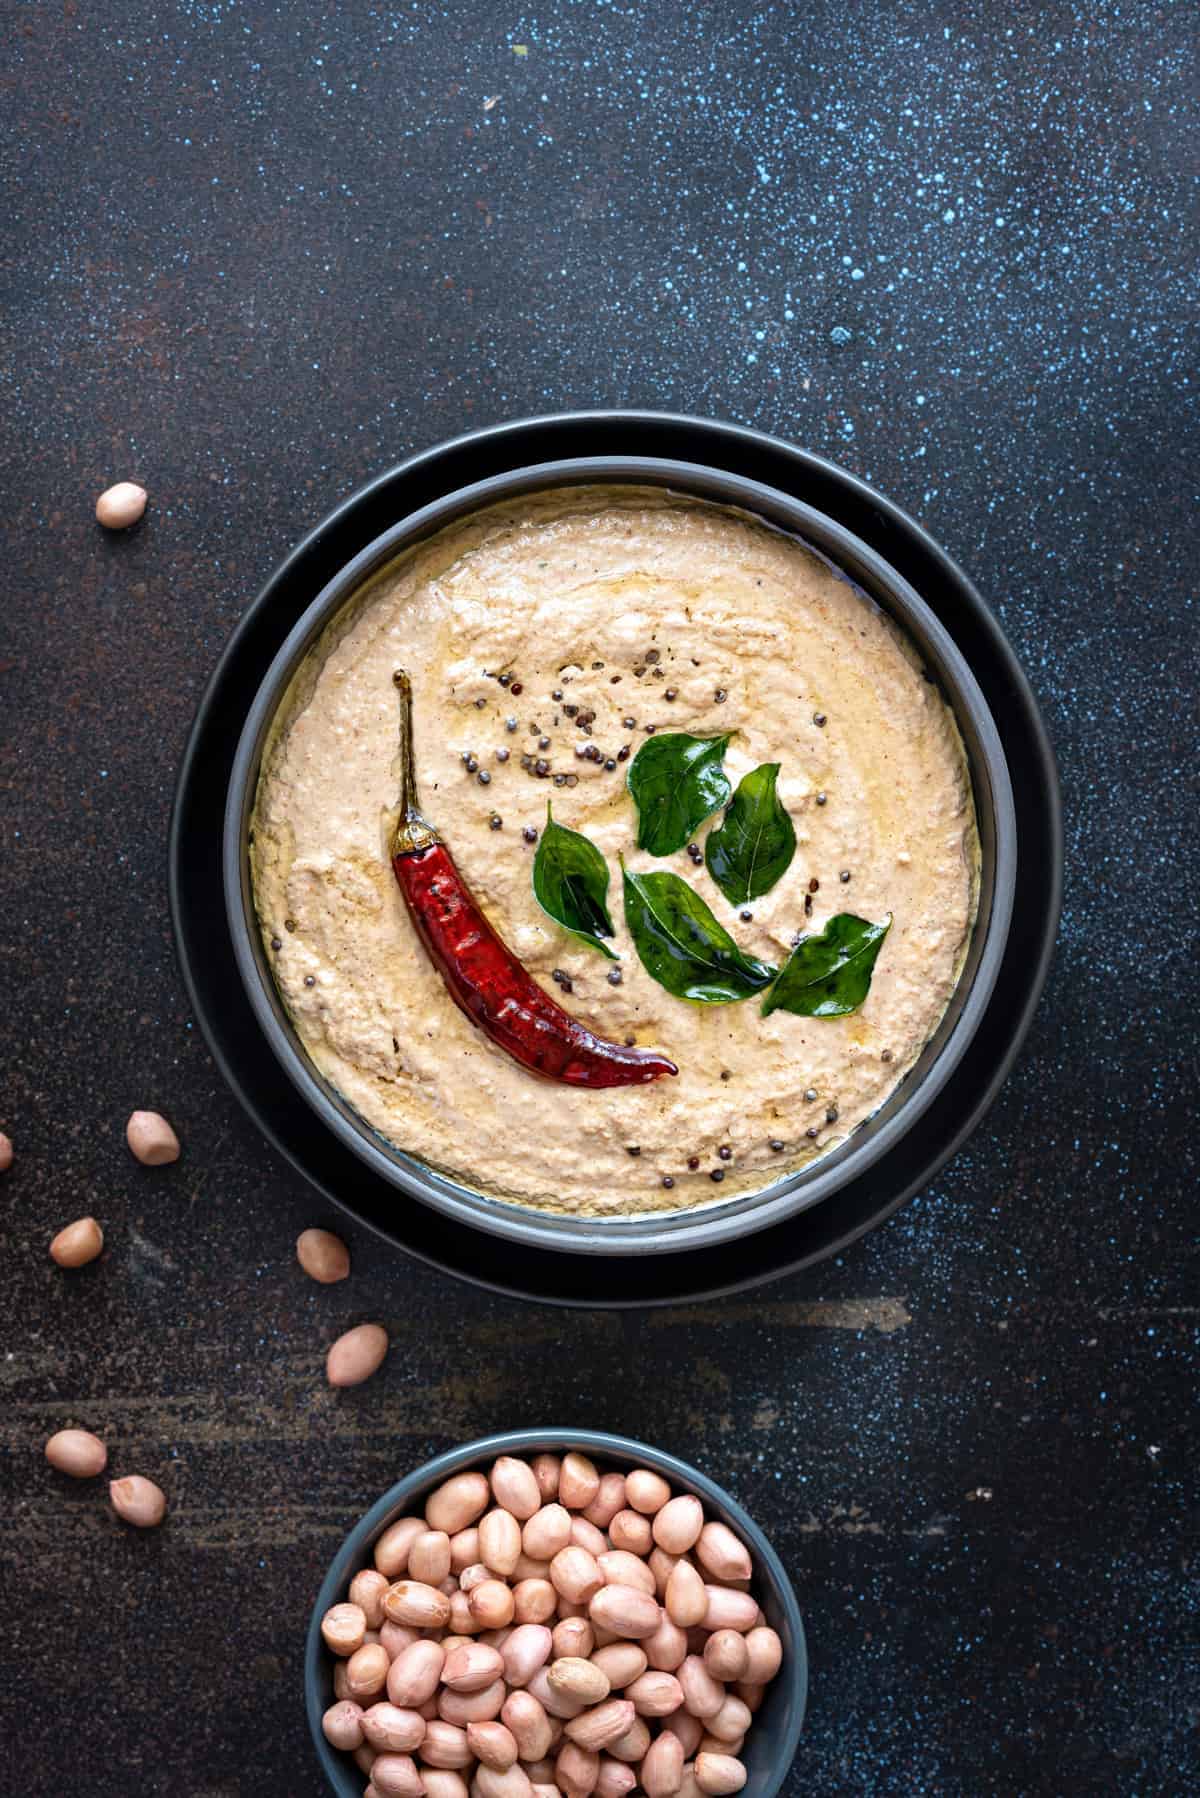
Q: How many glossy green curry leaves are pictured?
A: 5